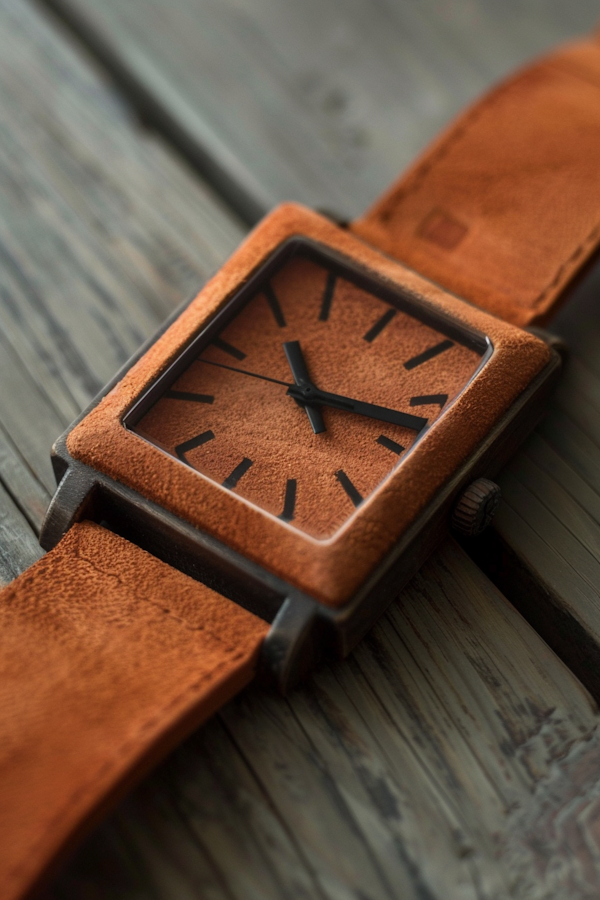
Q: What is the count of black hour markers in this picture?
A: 12